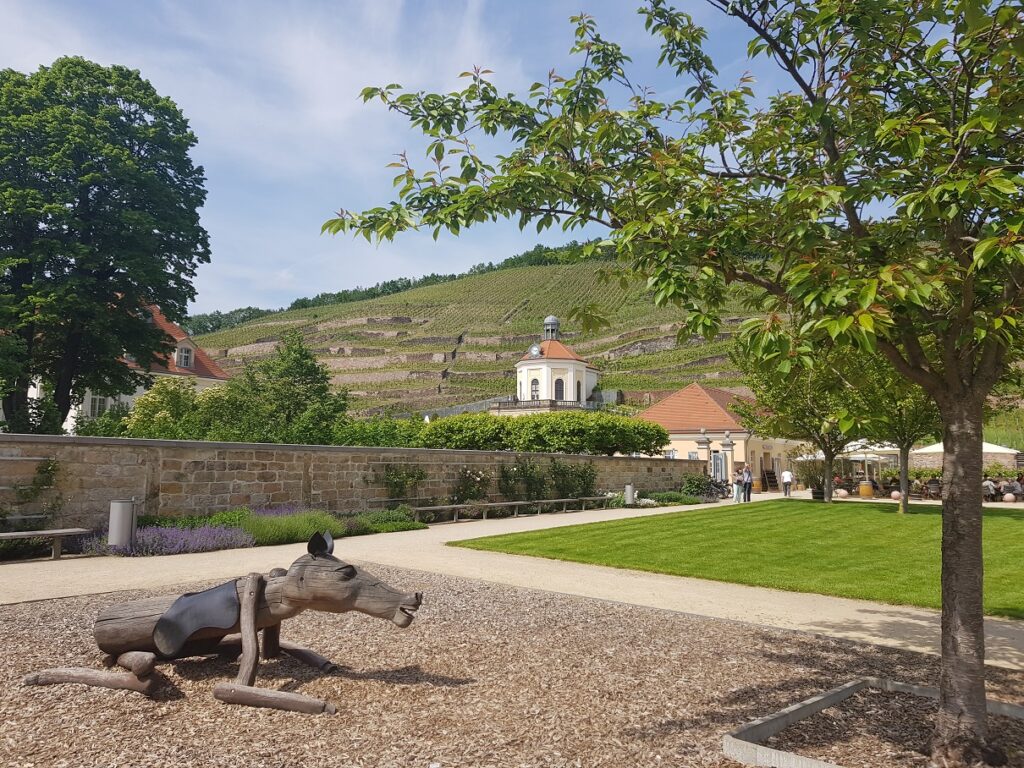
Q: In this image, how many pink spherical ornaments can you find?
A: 3